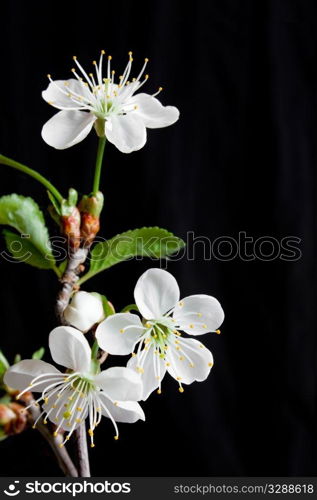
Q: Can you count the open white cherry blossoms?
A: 3